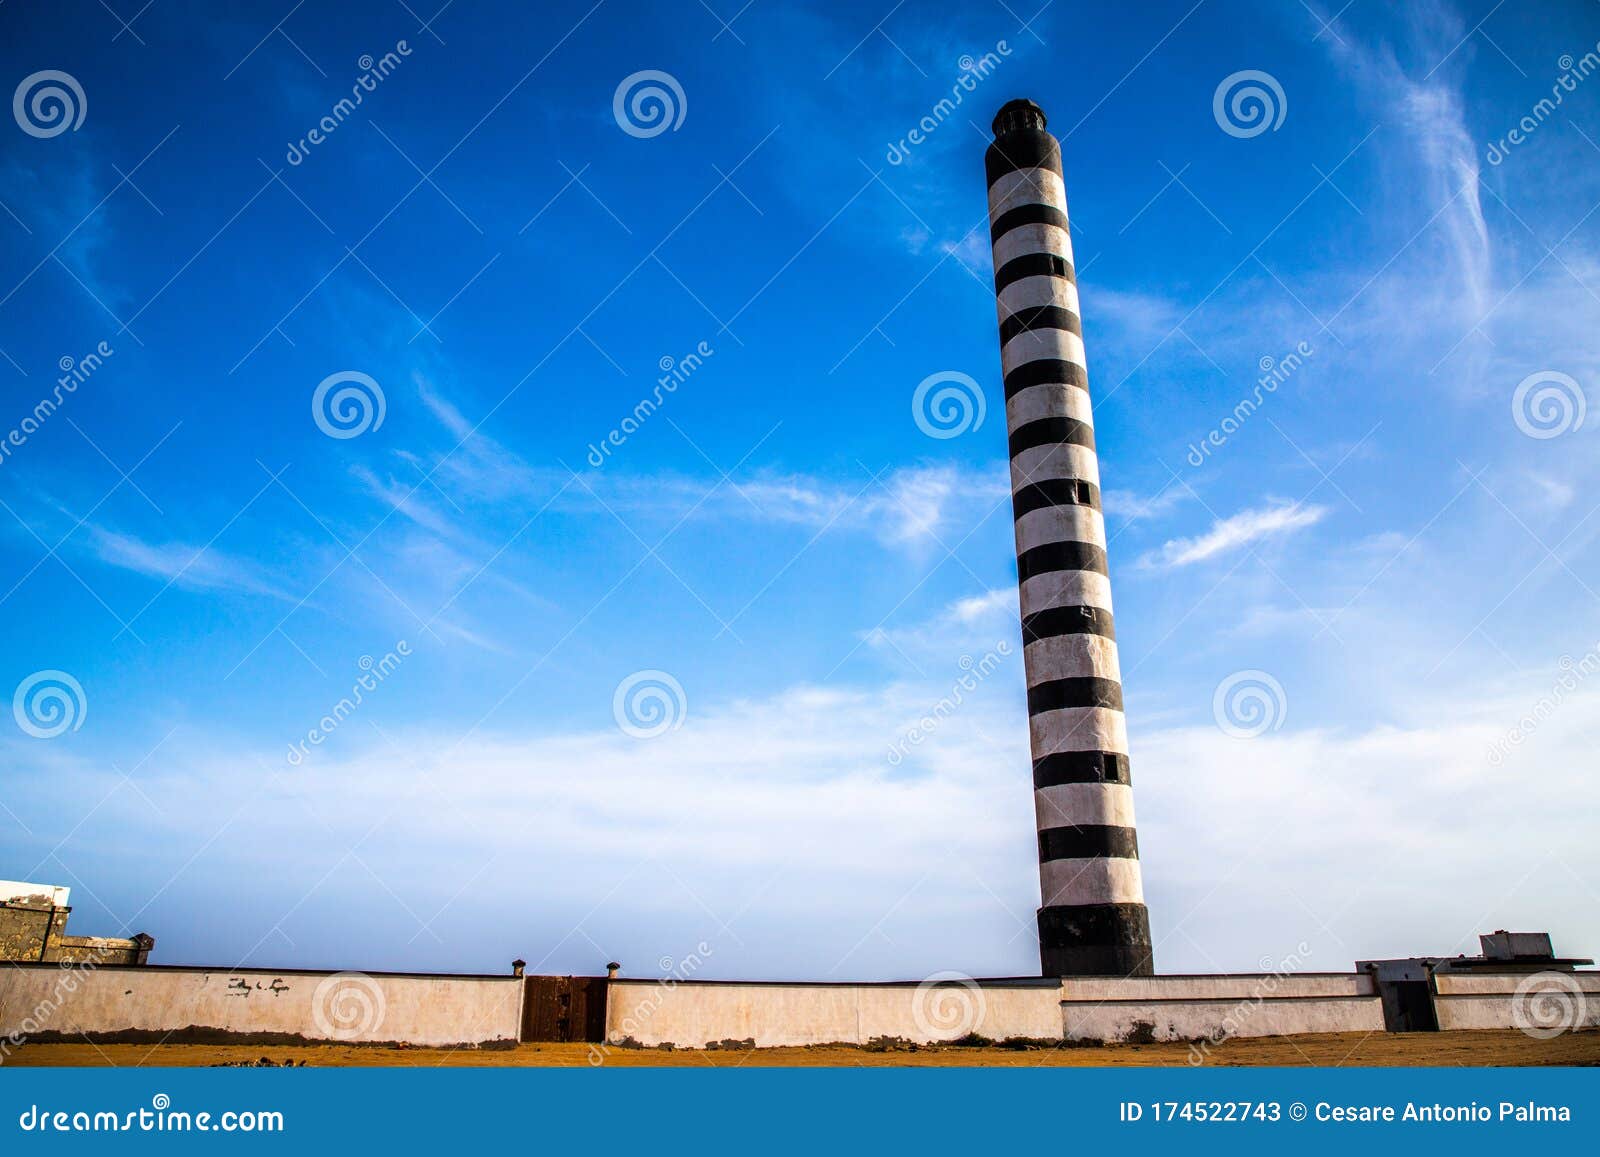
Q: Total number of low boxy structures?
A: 2